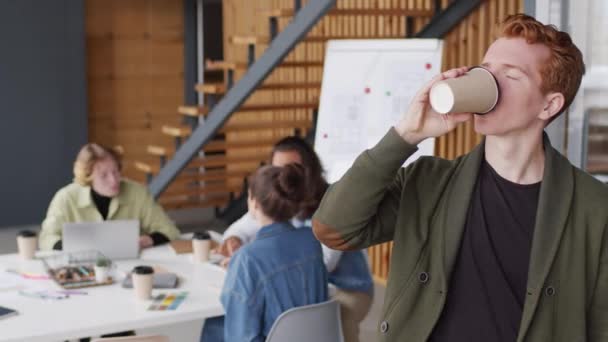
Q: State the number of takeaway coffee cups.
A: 4